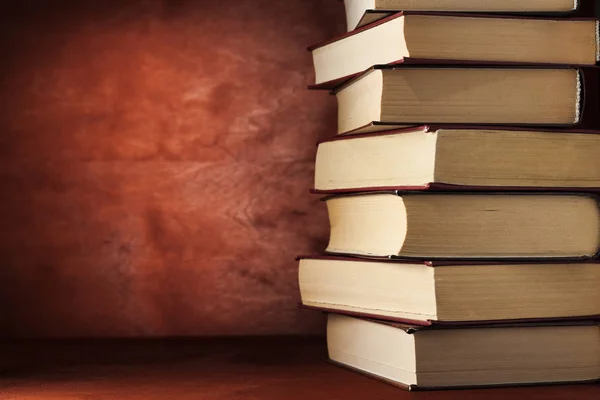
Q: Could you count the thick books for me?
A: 7